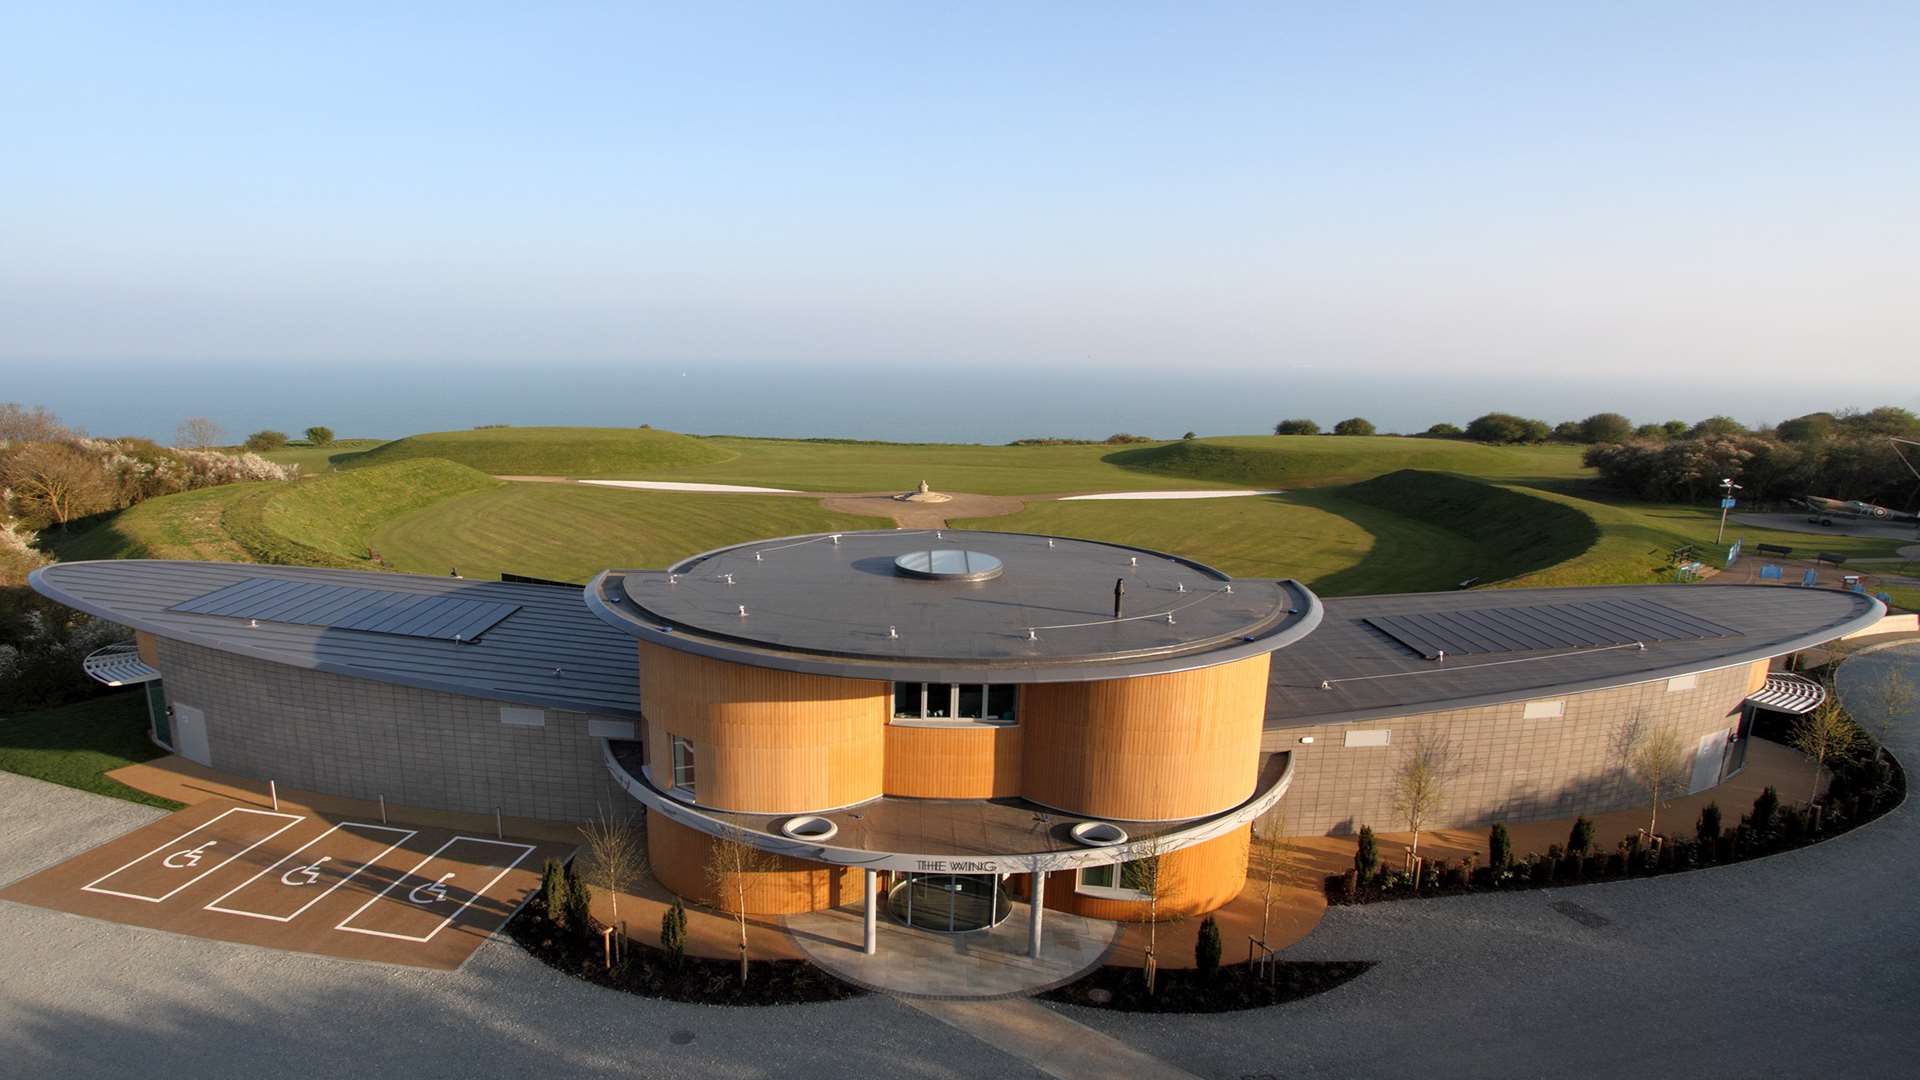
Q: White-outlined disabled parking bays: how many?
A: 3